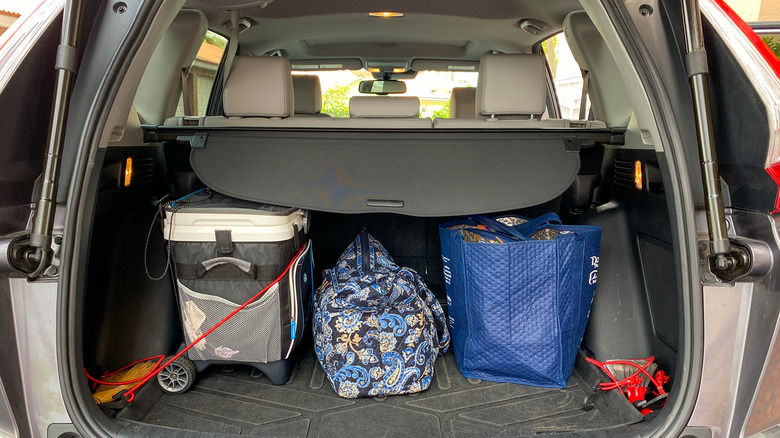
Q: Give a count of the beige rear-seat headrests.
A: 3